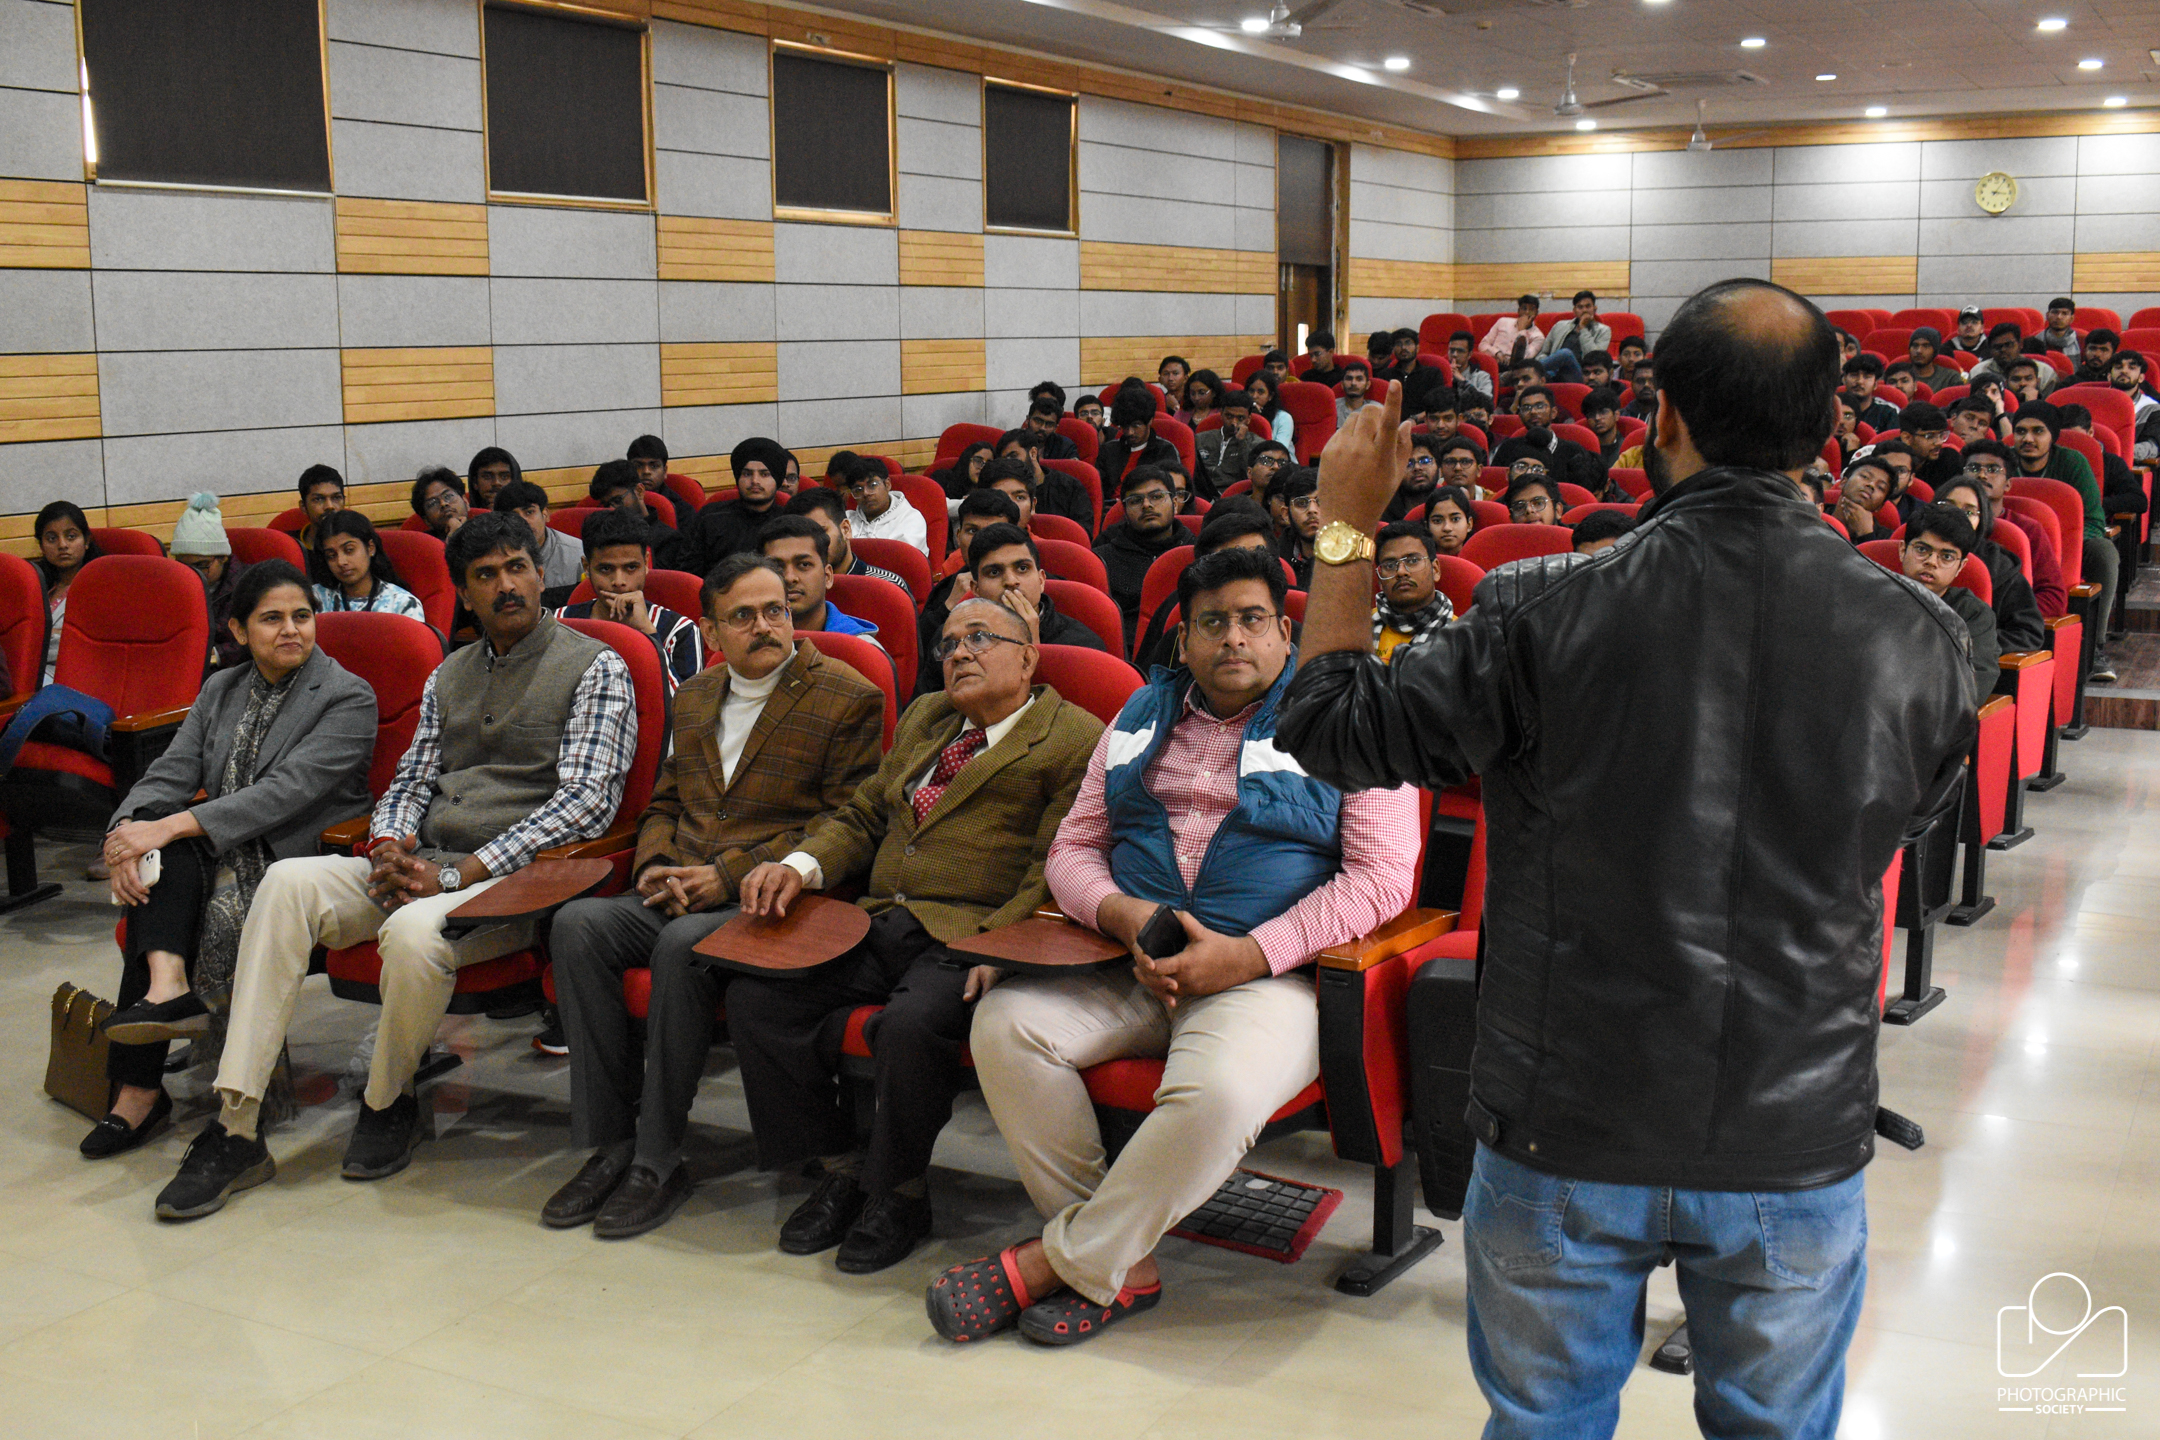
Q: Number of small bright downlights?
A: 11